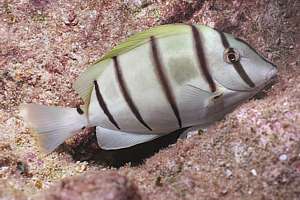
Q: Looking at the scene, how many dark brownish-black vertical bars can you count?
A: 5